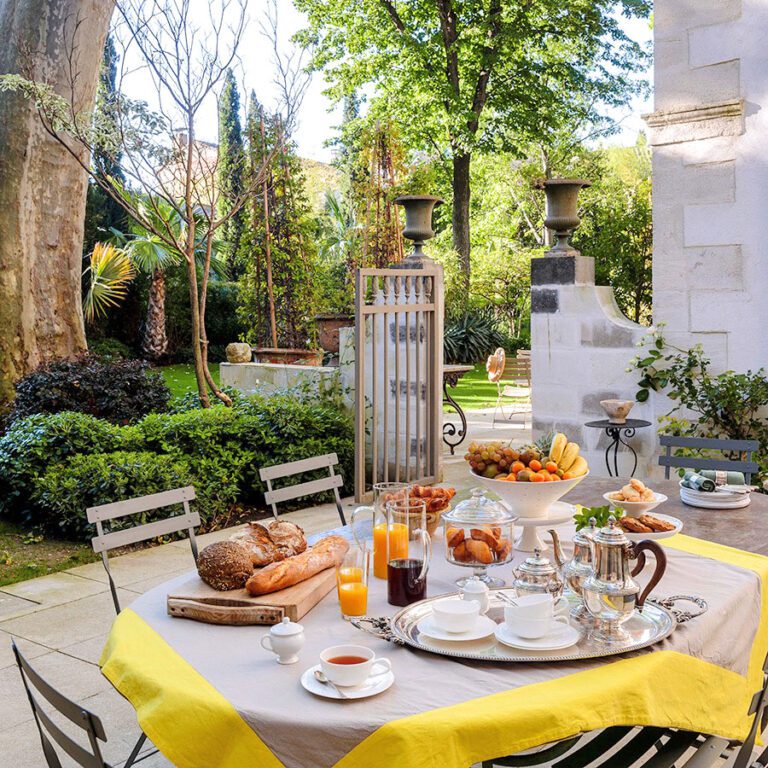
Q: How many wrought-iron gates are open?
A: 1